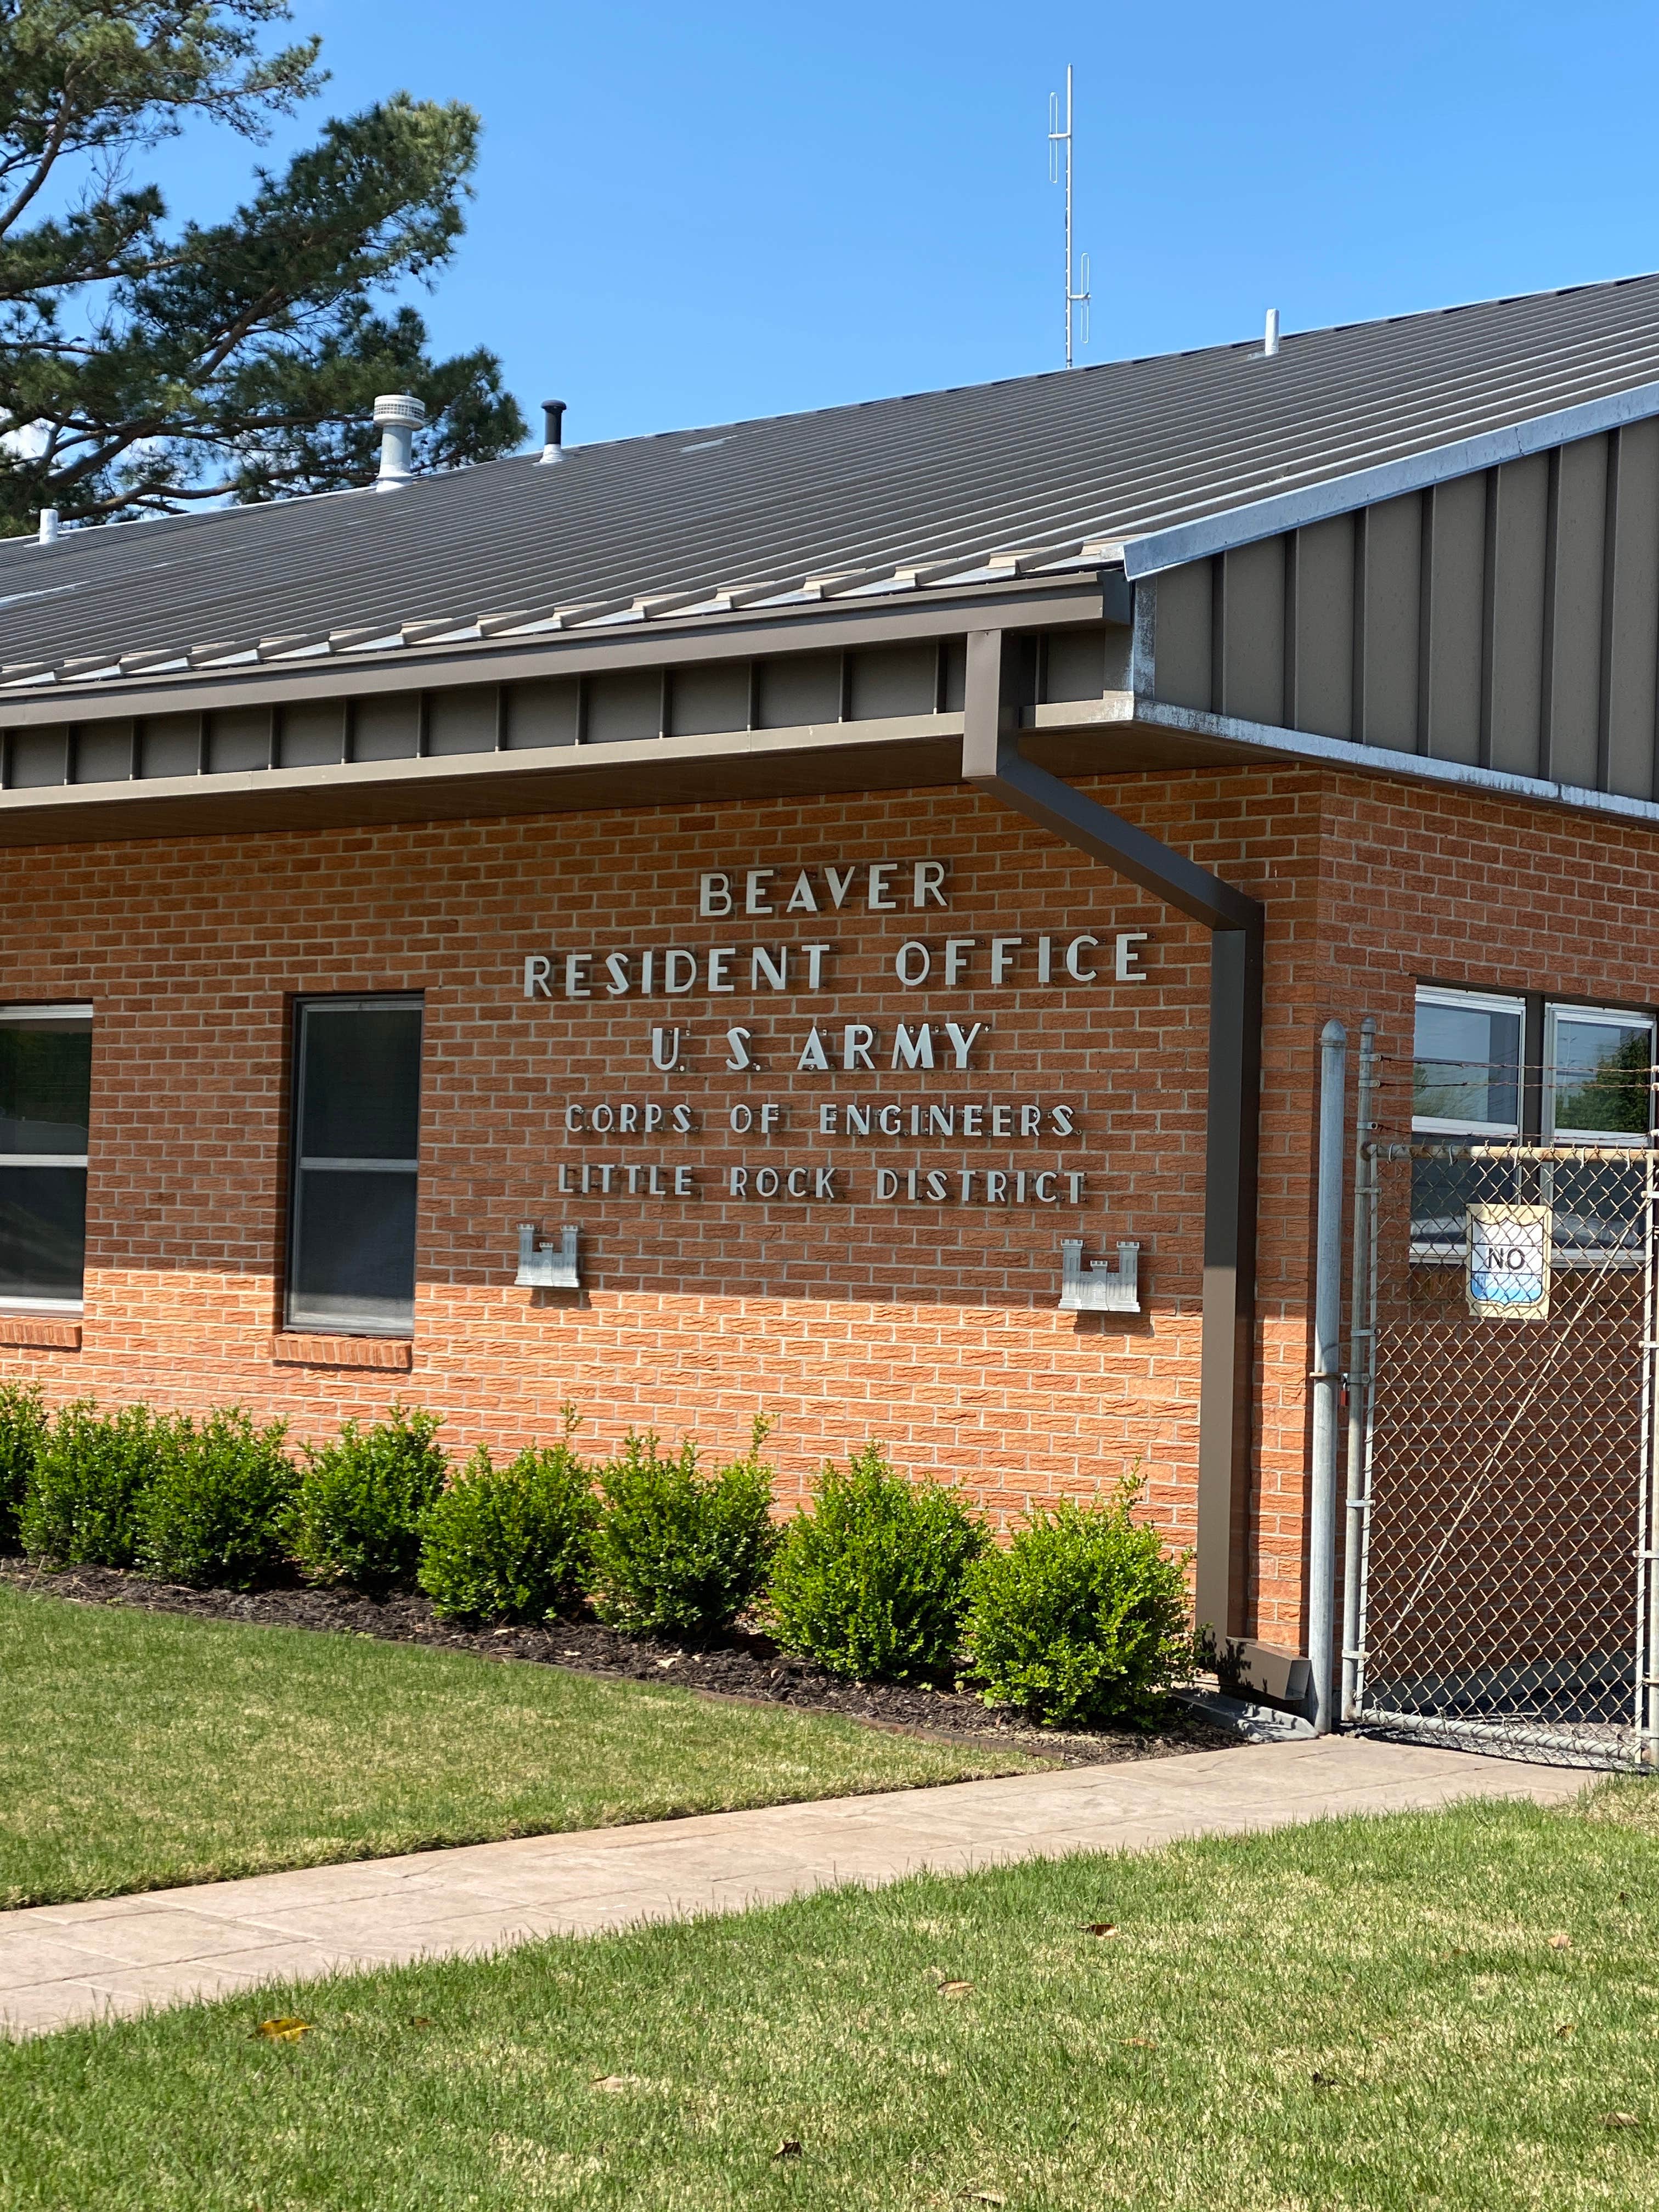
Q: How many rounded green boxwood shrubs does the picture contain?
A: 8